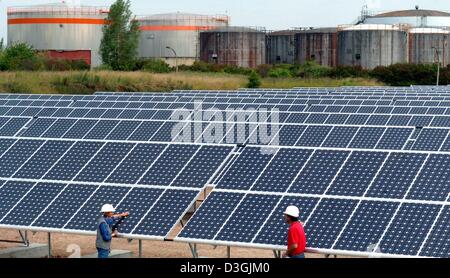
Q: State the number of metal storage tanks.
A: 8